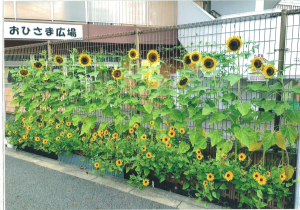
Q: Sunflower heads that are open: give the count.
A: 14